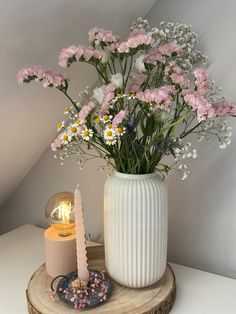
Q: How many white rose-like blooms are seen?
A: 3